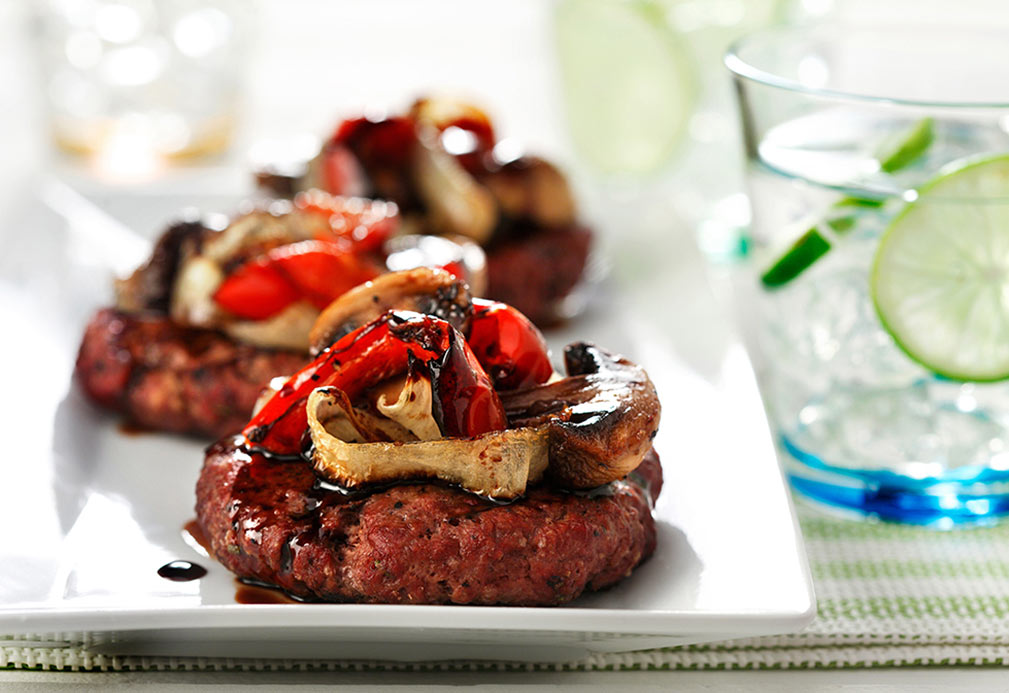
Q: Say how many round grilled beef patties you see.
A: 3